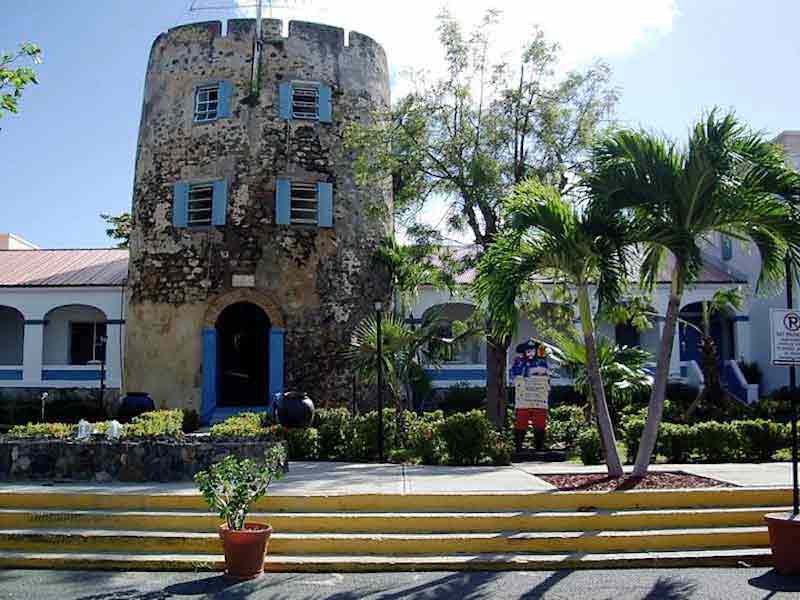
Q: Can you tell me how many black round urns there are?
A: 2